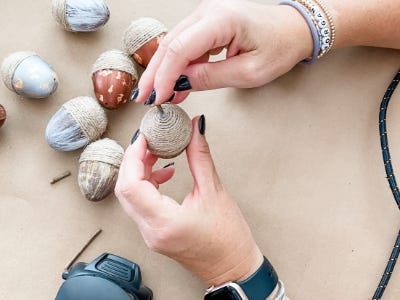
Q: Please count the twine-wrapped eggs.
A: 7